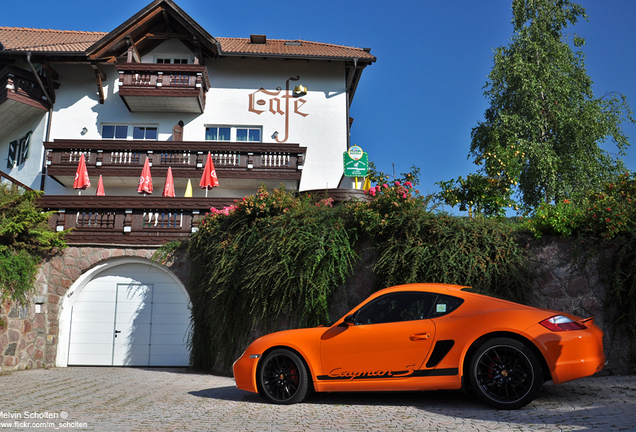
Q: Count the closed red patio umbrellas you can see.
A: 5